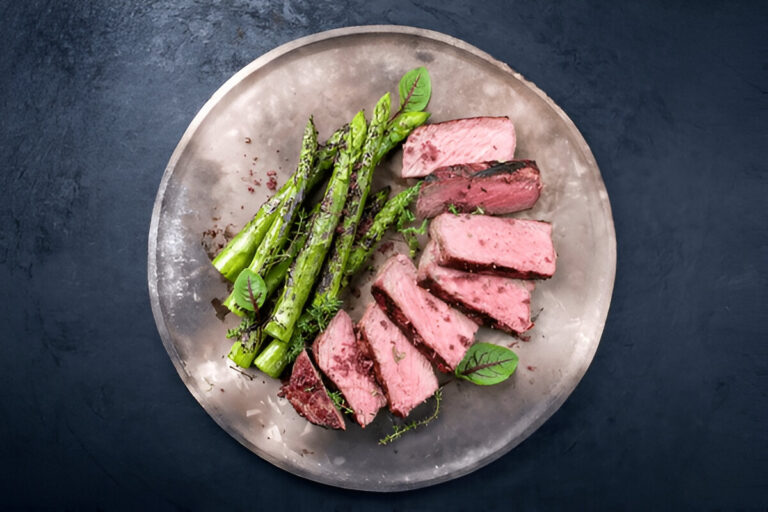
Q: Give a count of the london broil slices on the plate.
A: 8